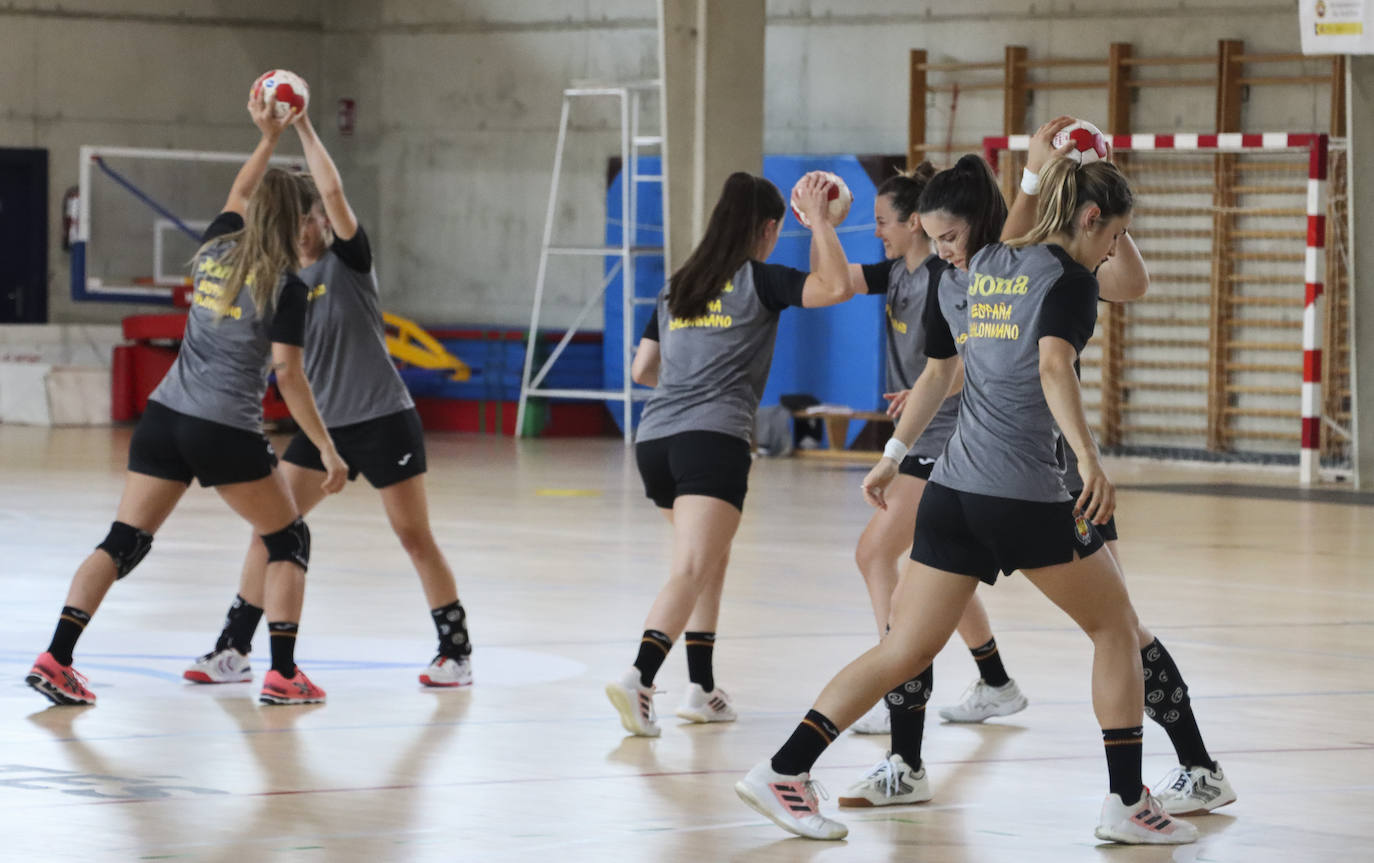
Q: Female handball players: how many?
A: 6